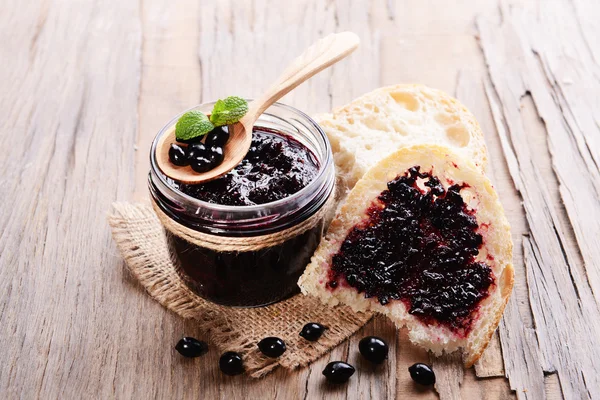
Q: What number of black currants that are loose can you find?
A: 7